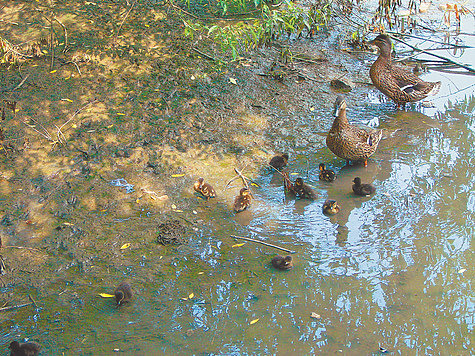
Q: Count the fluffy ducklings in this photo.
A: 10